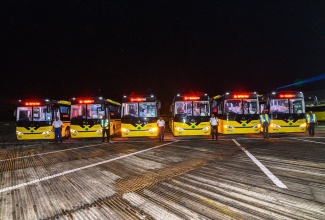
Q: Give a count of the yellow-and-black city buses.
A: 6